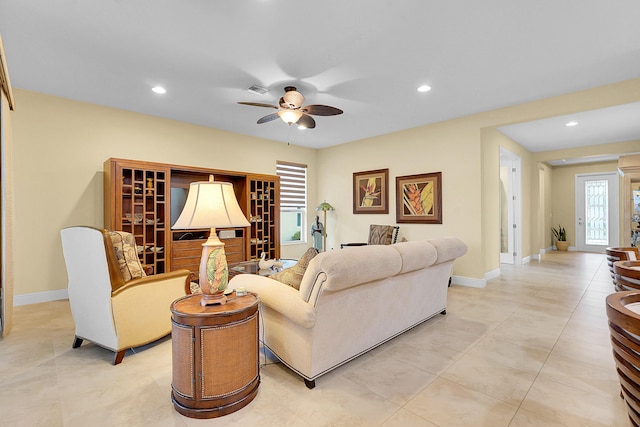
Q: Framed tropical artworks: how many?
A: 2